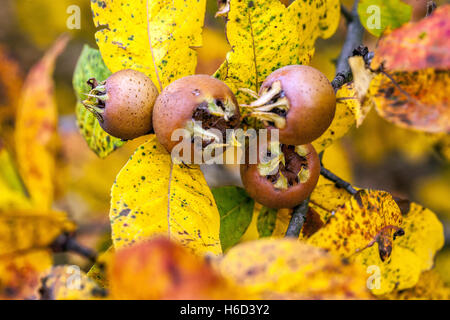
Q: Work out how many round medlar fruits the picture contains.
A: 4